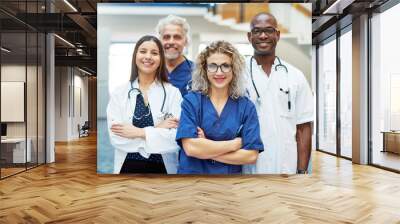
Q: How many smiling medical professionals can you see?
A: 4